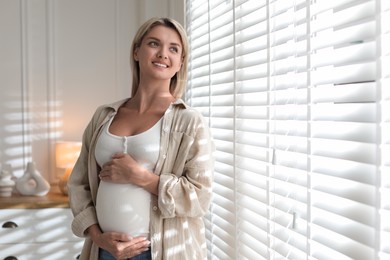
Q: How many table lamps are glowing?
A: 1